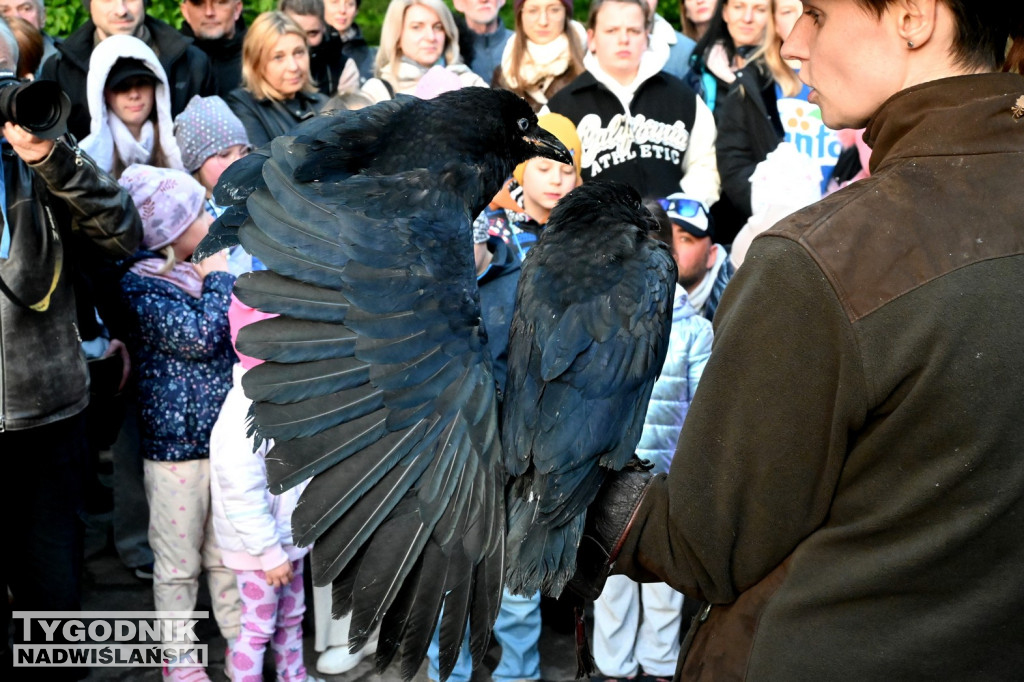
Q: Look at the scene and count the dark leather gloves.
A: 1